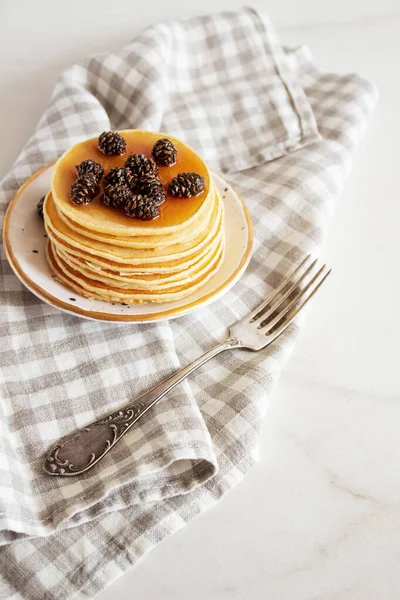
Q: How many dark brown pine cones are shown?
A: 11